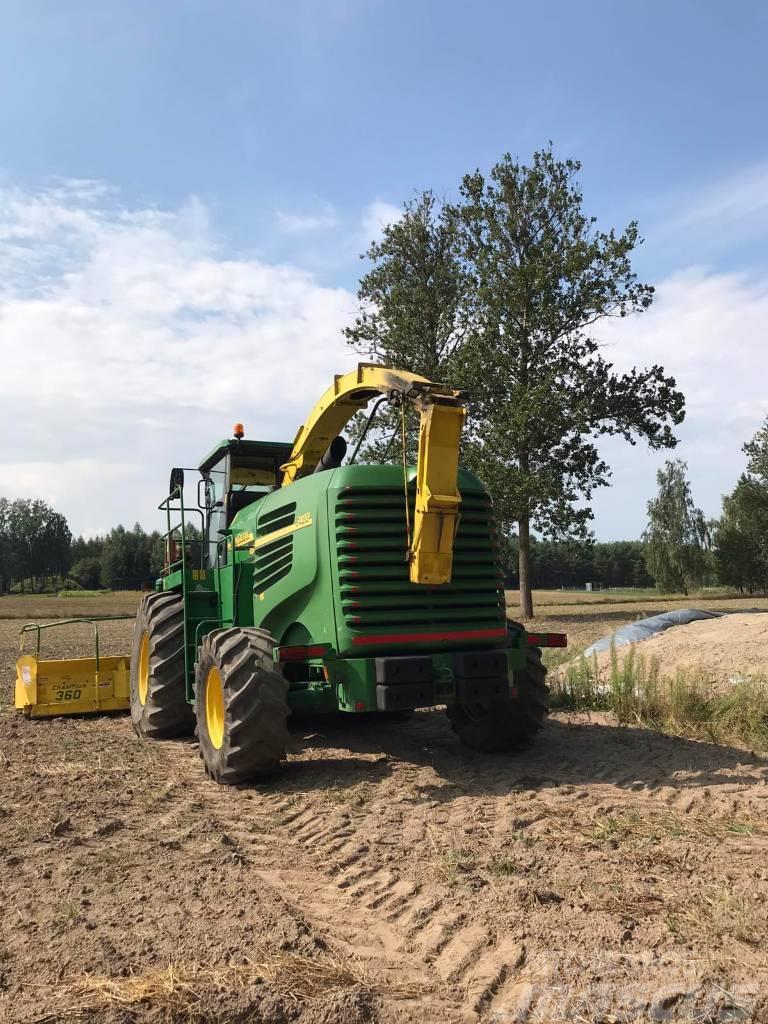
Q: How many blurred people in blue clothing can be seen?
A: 0